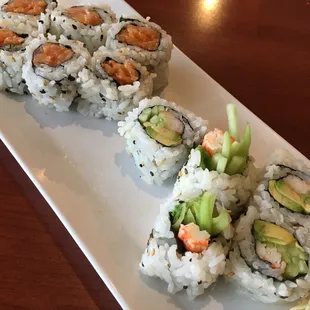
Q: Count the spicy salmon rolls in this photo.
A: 6